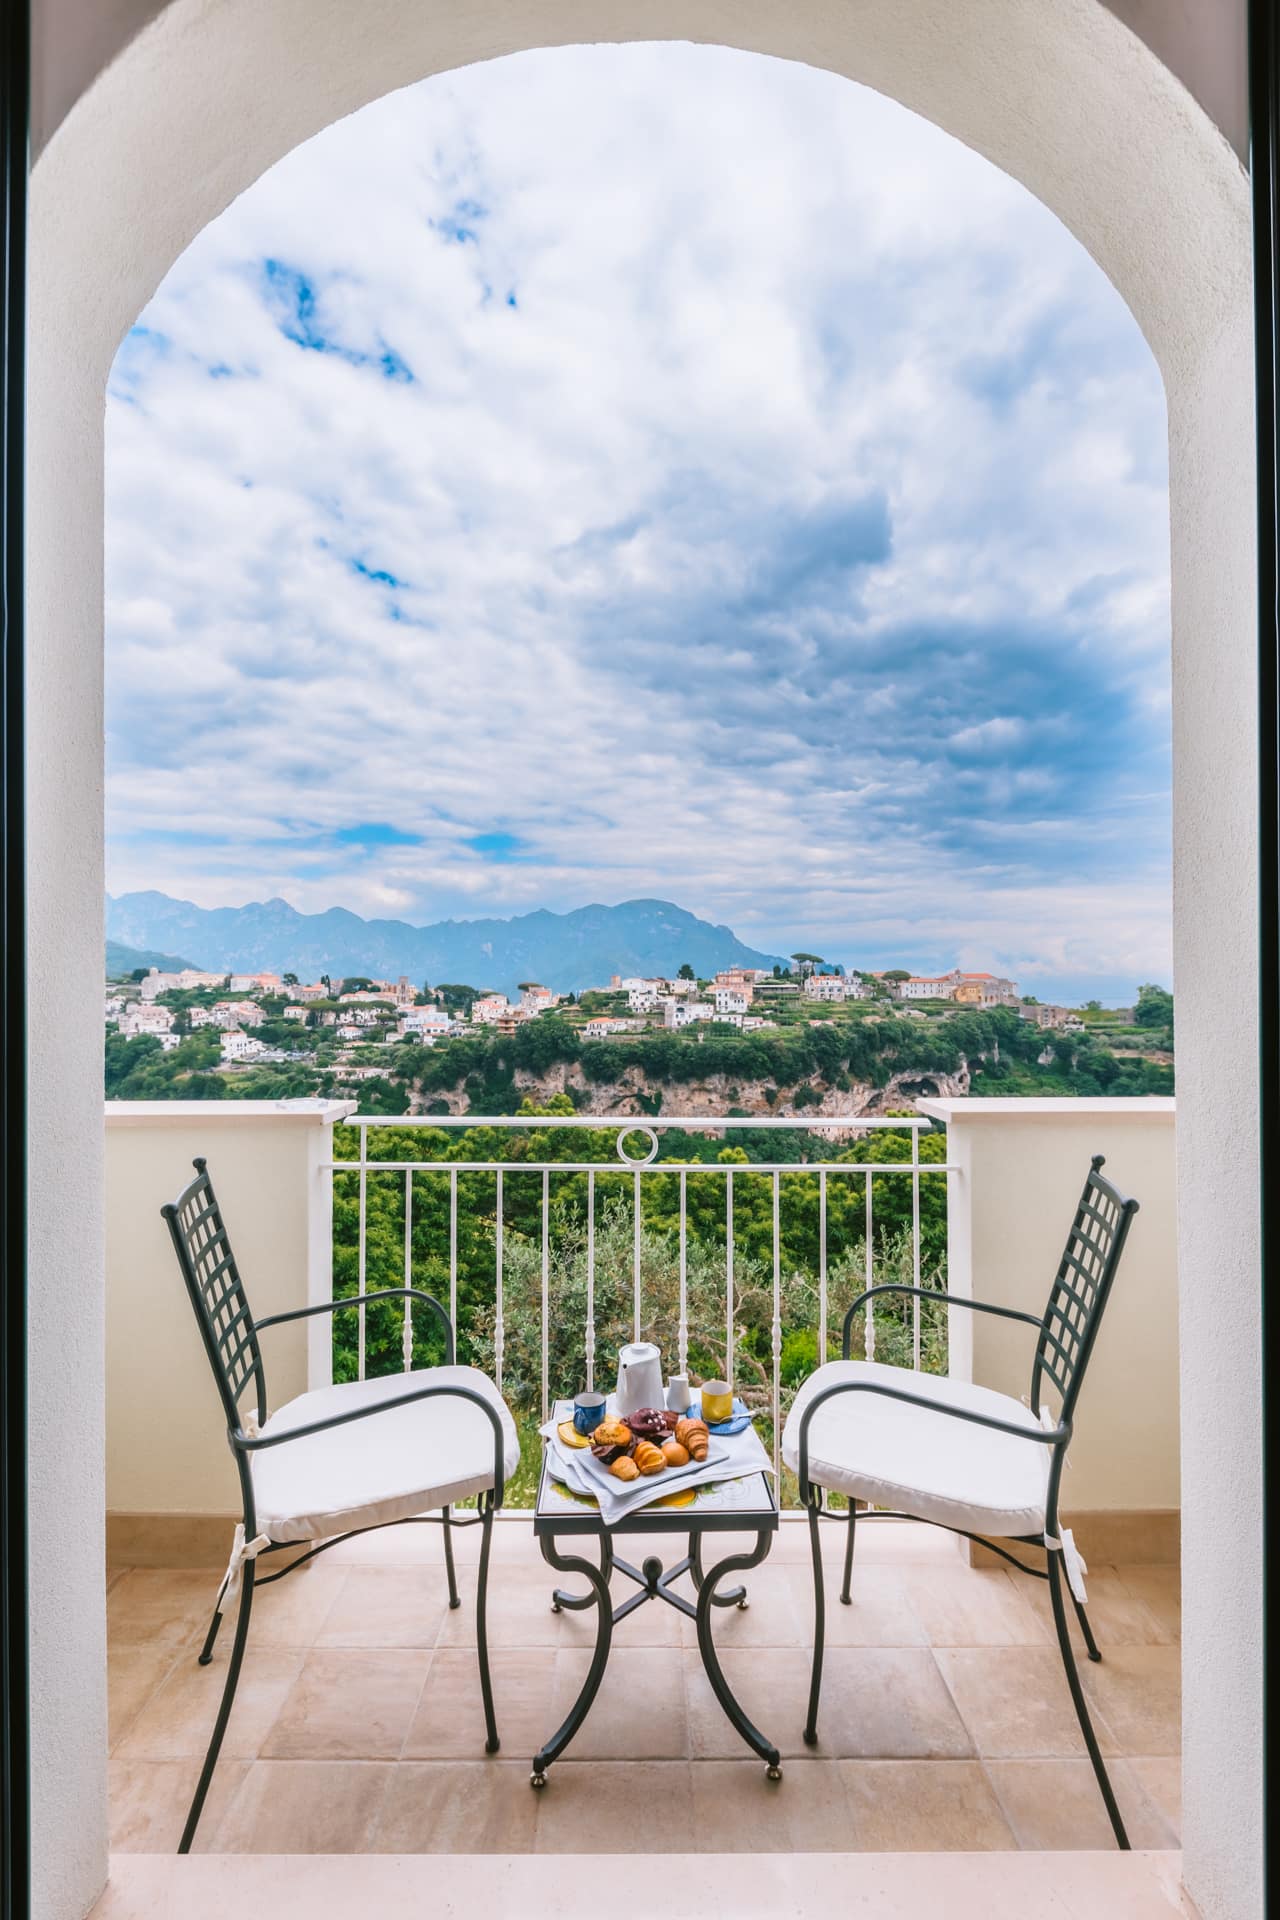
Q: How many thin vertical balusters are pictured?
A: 13